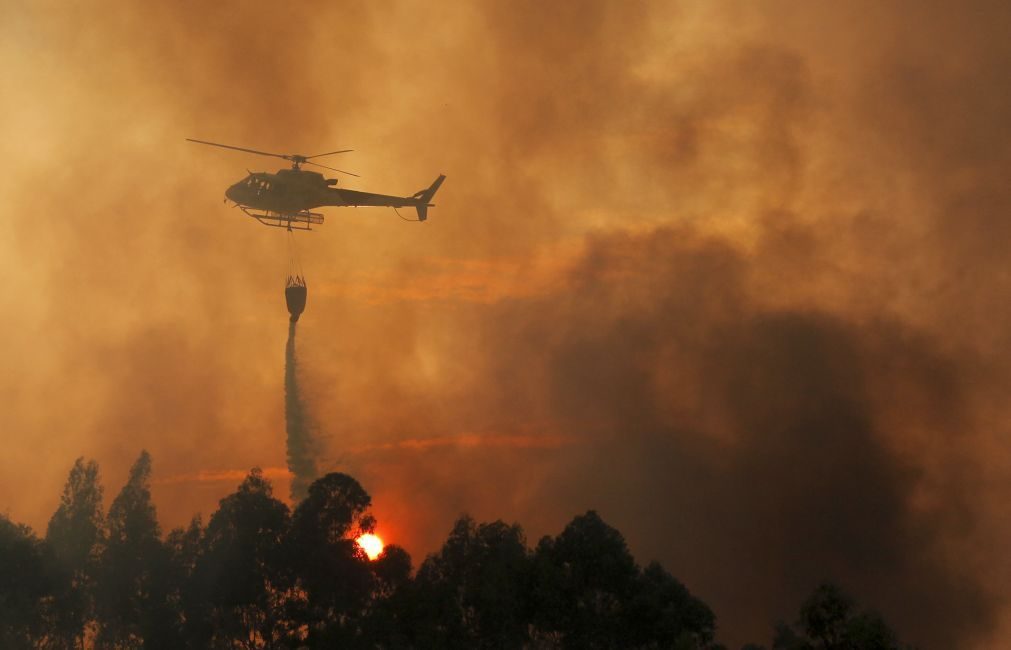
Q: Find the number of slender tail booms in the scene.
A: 1